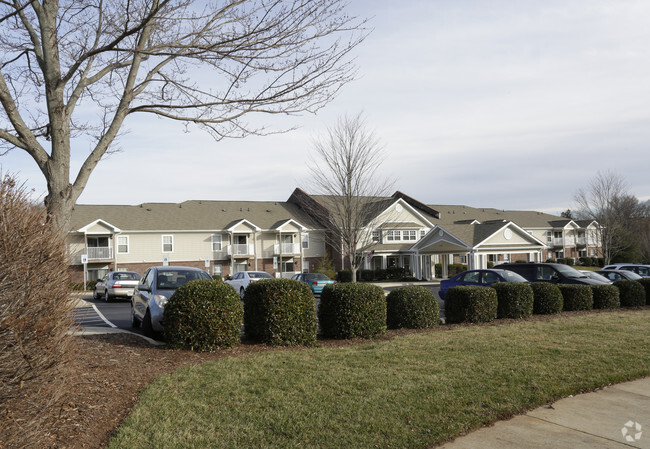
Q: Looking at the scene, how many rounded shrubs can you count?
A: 11